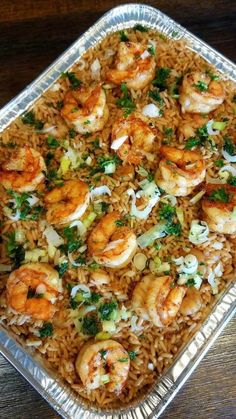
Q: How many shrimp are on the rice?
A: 12